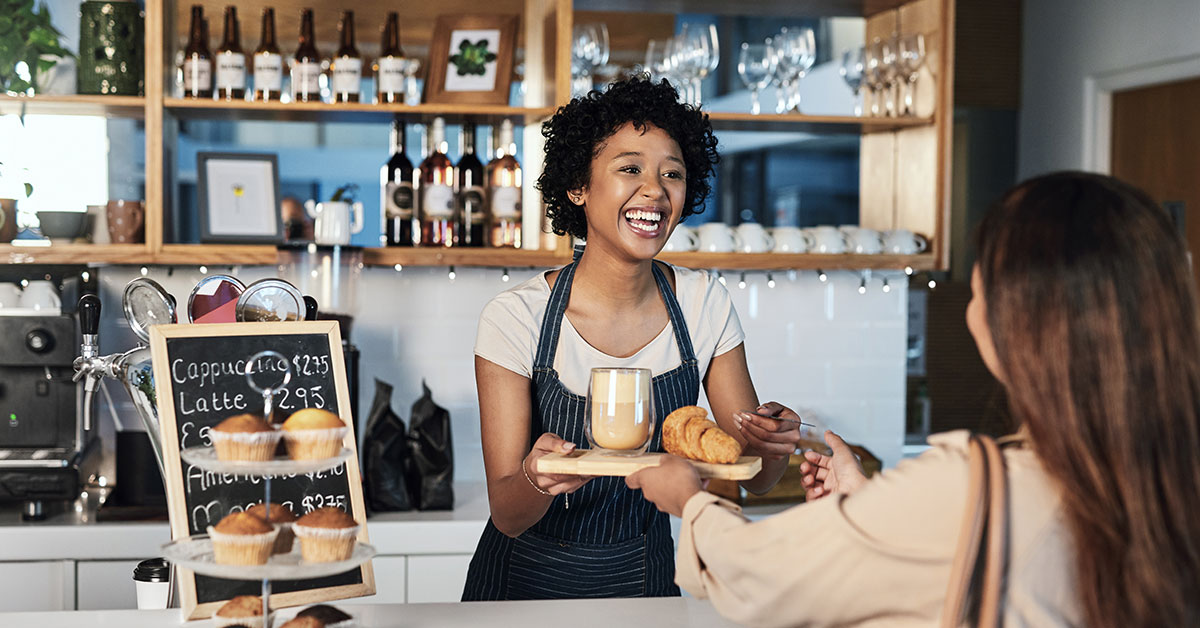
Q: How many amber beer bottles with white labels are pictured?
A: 6